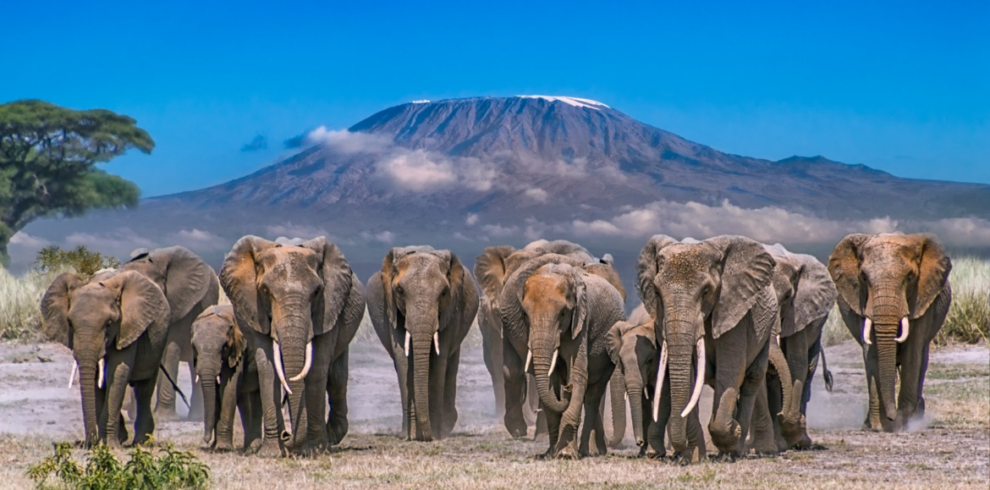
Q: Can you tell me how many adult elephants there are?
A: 9